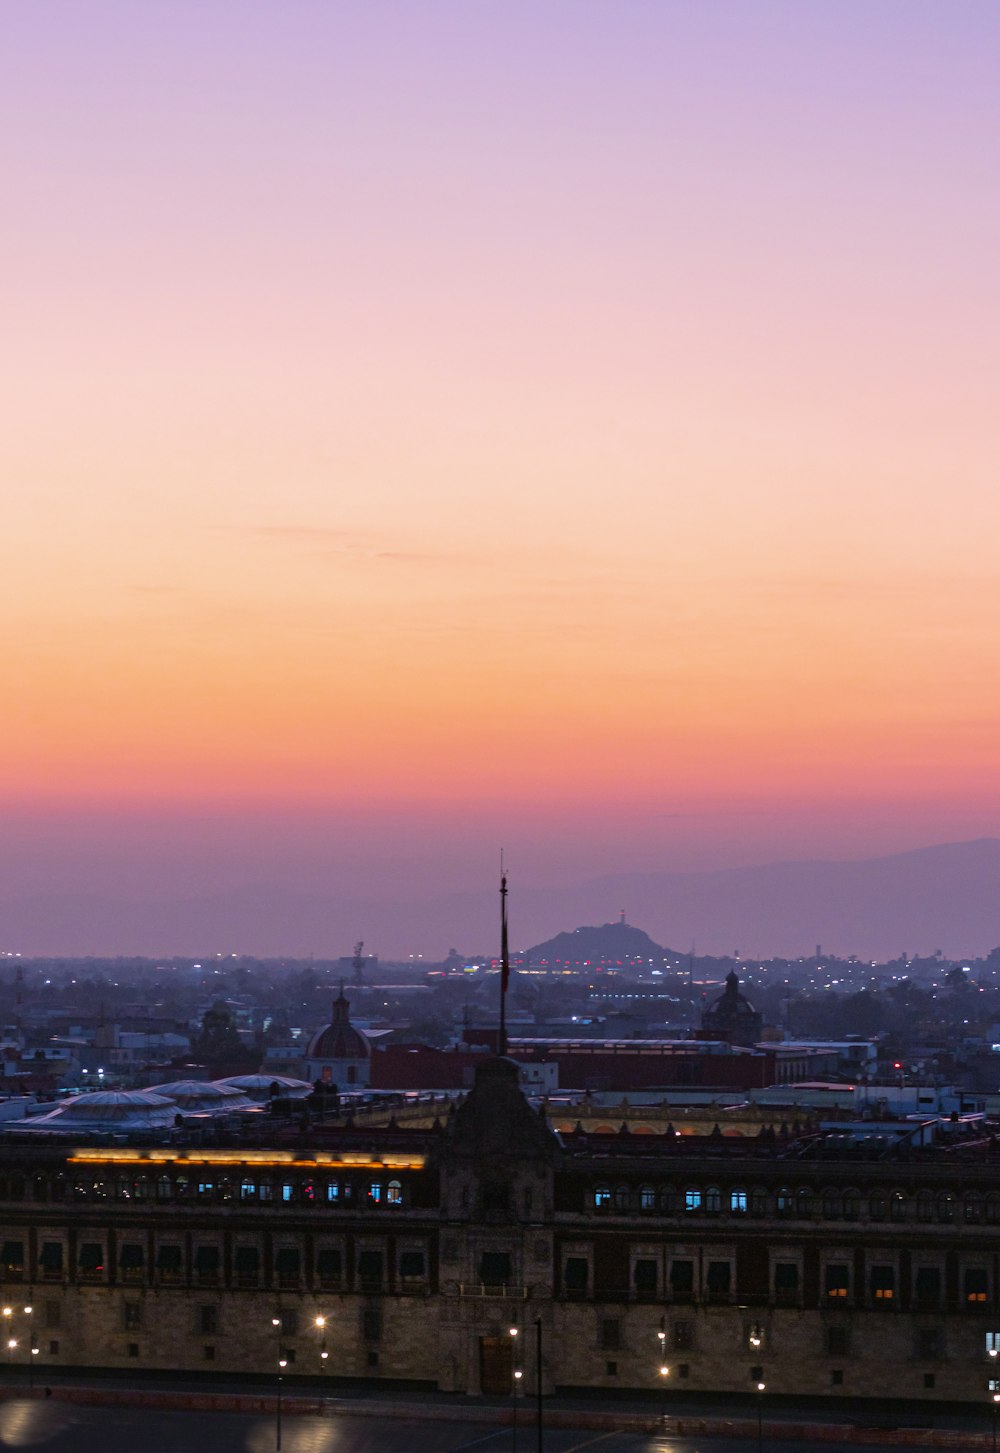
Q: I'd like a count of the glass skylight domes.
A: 3